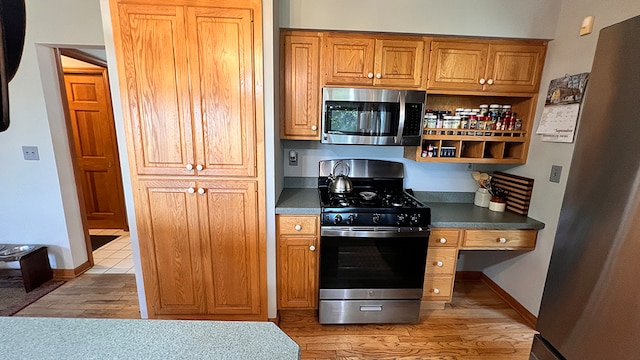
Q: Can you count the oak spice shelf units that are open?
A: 1